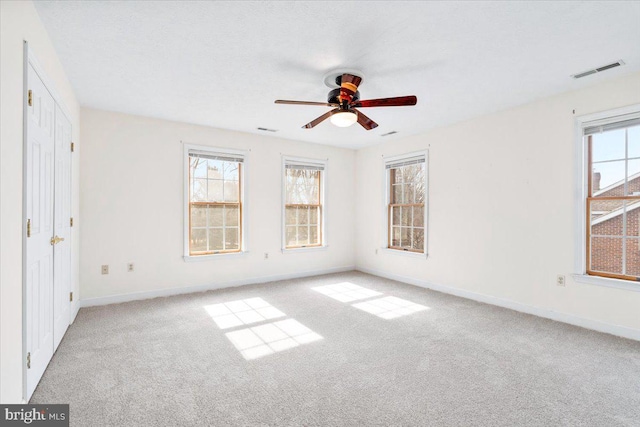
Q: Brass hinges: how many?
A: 6